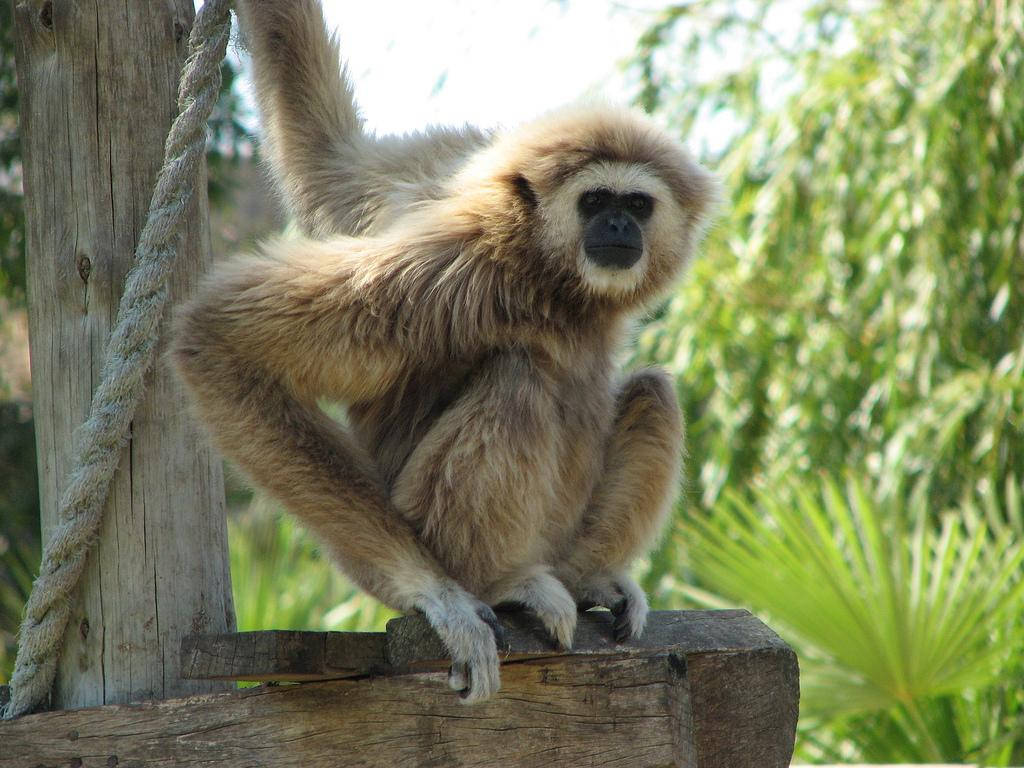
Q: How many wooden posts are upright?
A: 1